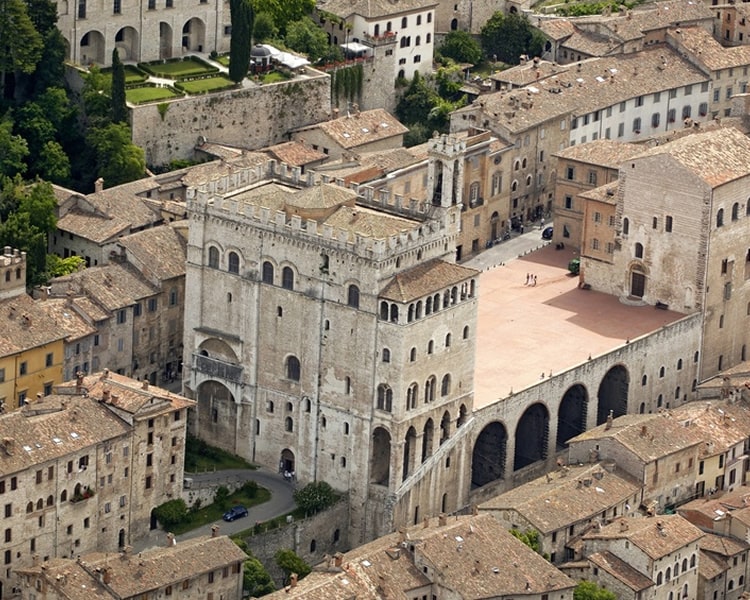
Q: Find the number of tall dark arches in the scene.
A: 4